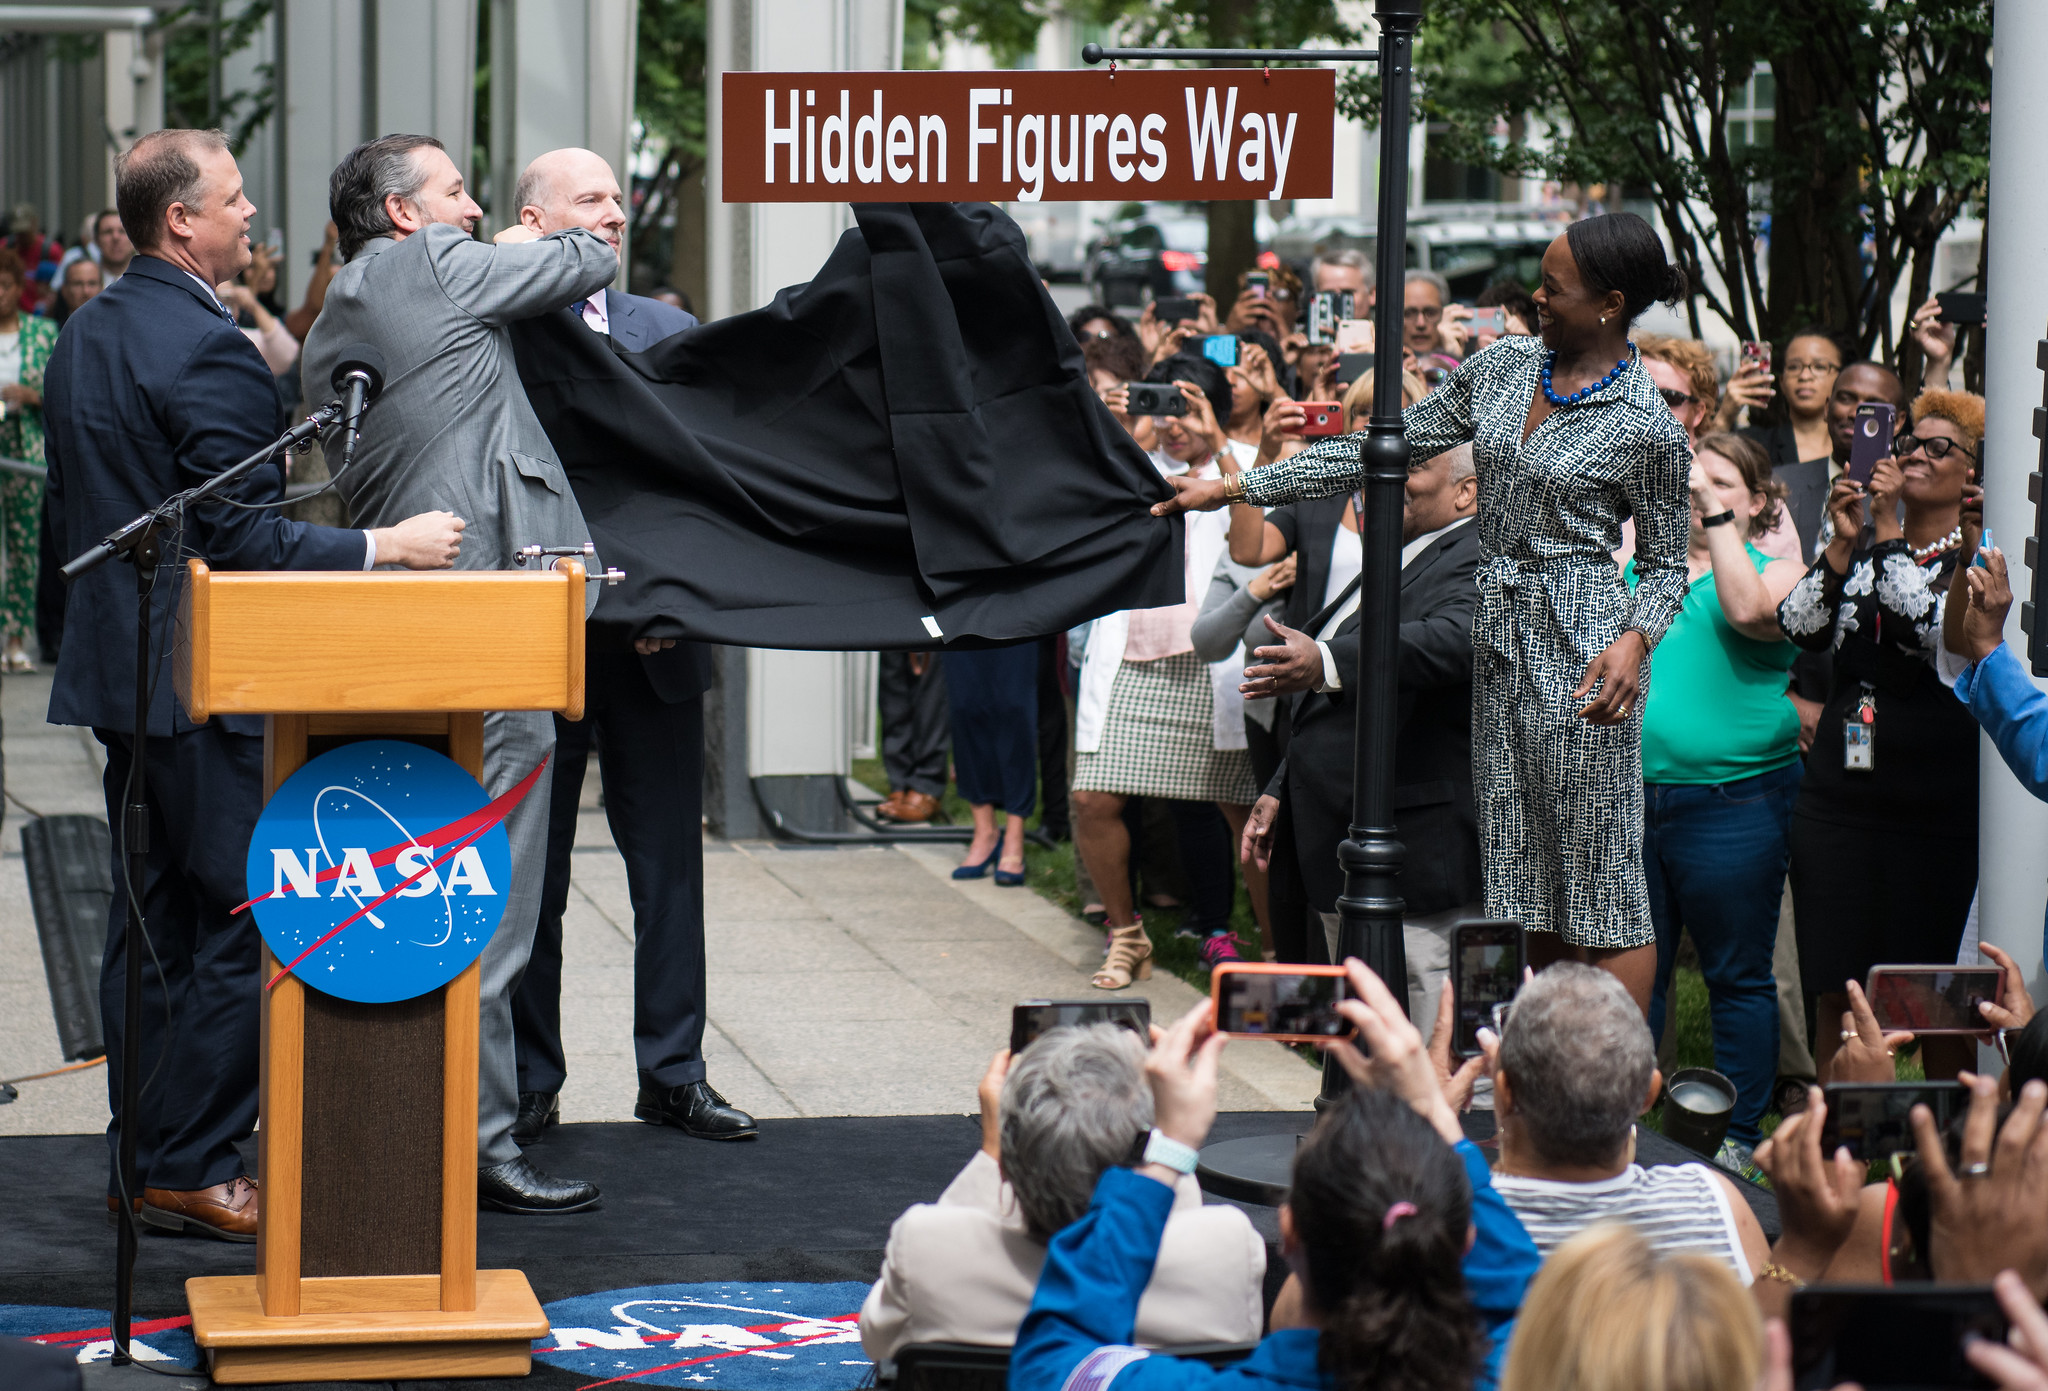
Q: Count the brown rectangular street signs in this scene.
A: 1